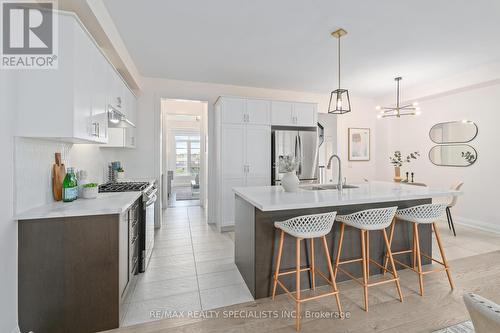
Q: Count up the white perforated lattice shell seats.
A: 3